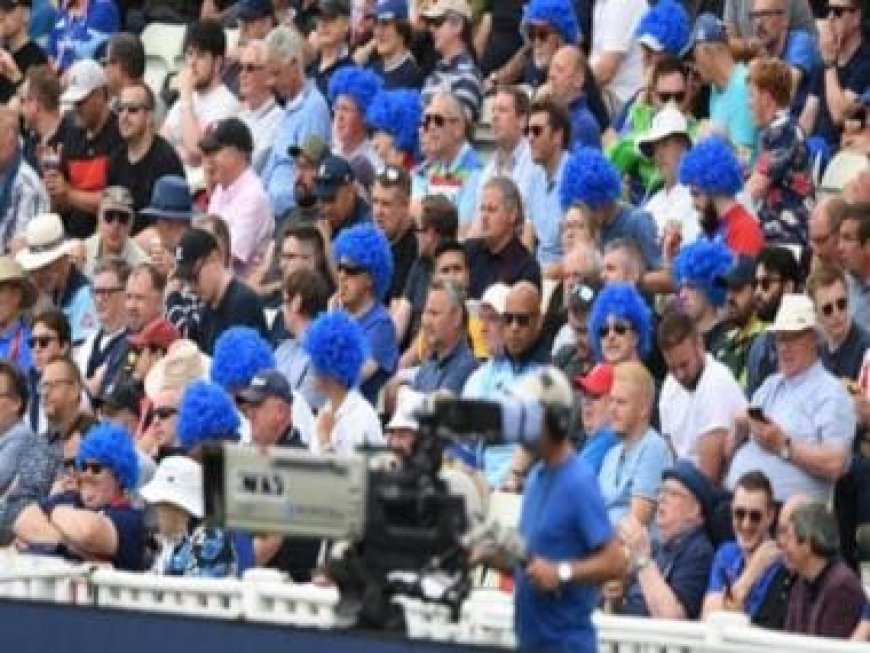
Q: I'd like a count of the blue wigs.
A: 13